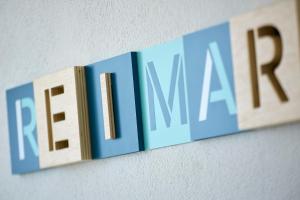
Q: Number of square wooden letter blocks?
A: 6